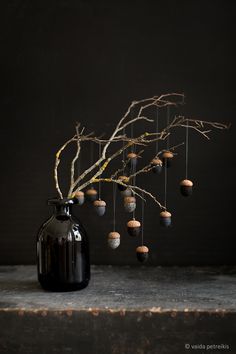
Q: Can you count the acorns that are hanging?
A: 13